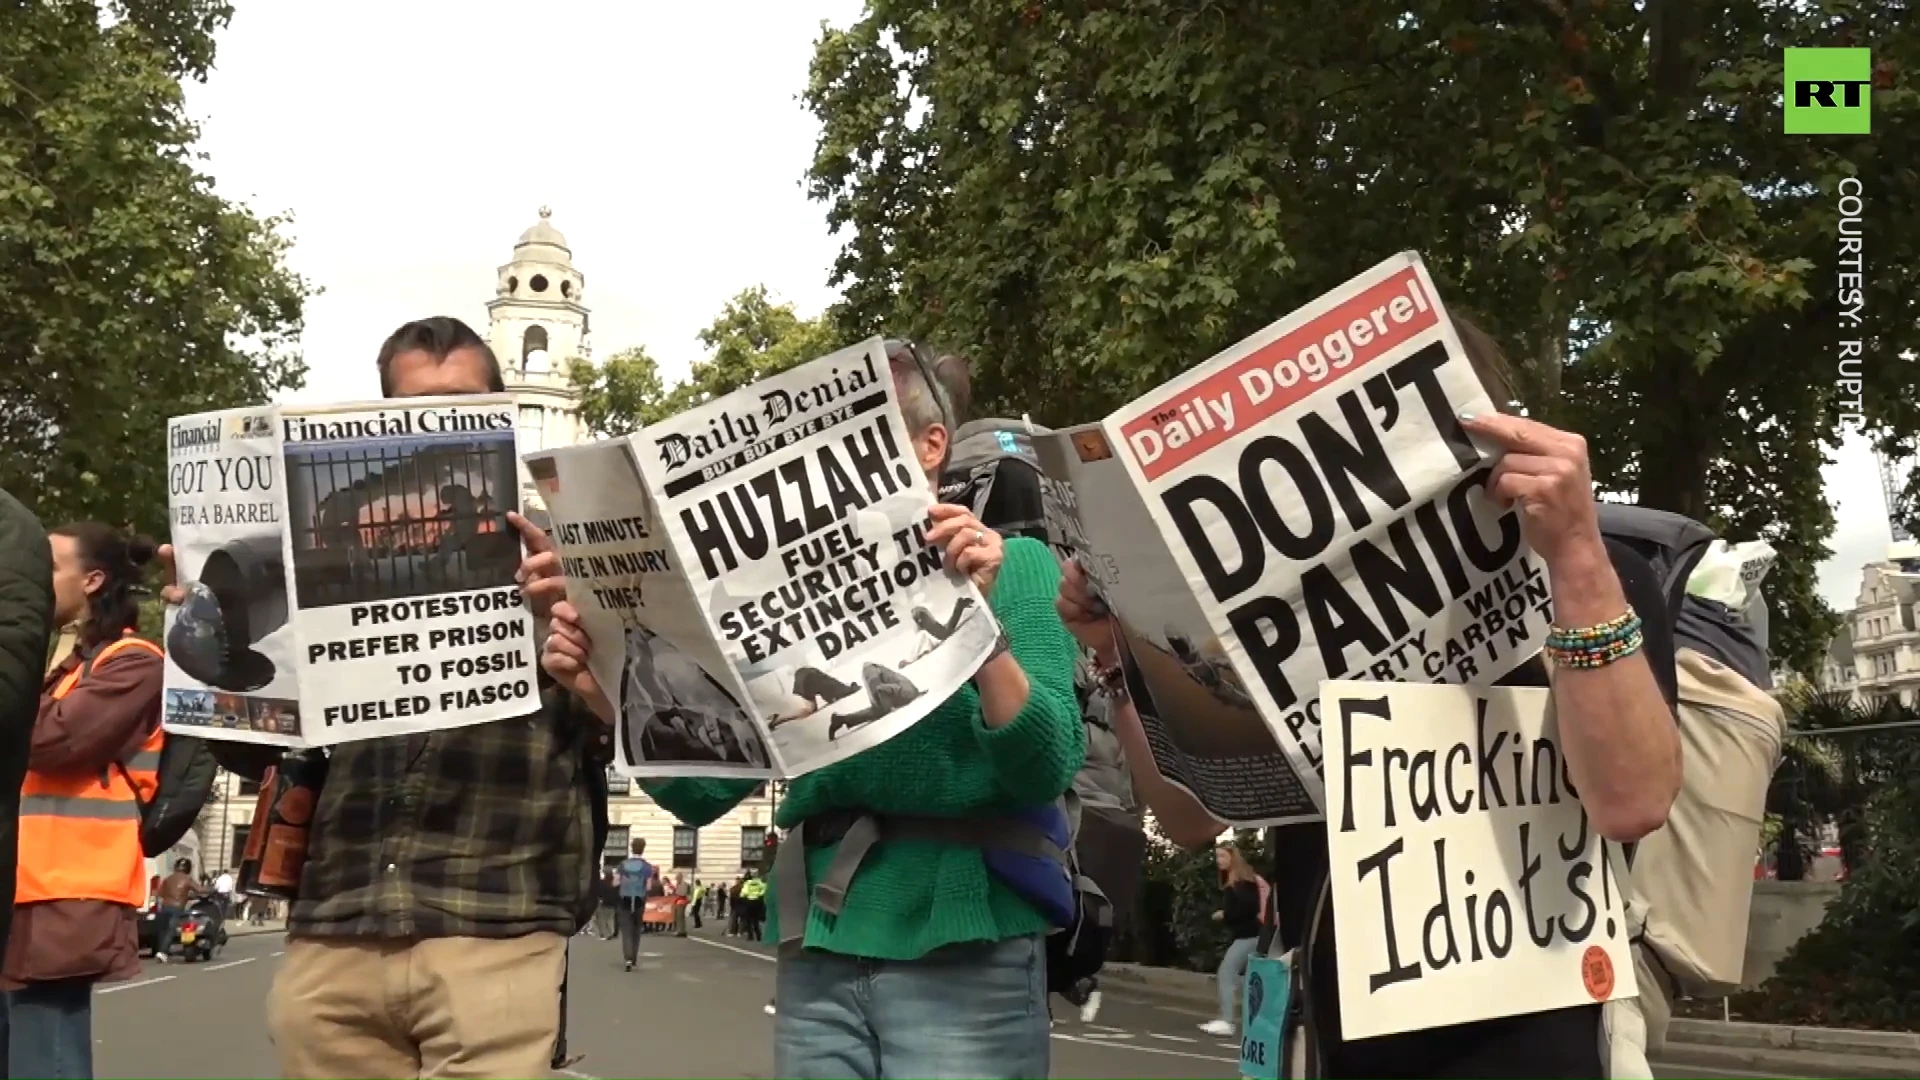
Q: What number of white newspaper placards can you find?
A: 3